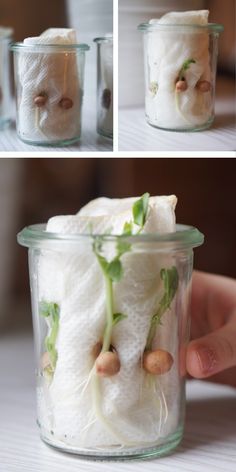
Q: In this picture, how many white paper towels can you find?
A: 3